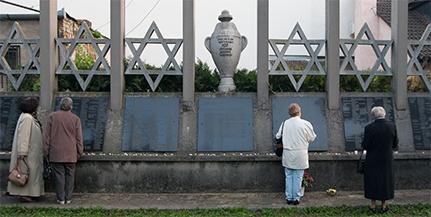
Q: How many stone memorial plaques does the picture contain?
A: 7